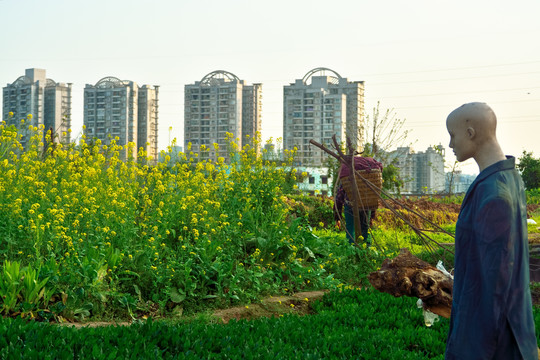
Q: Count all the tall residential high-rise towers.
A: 4